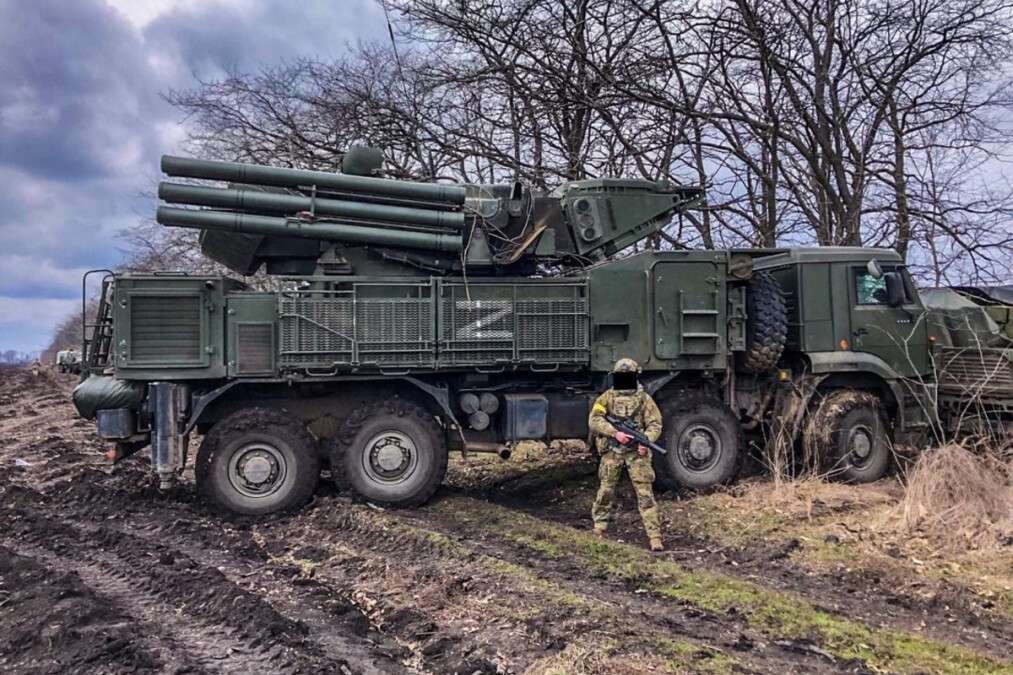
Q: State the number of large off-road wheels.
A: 5